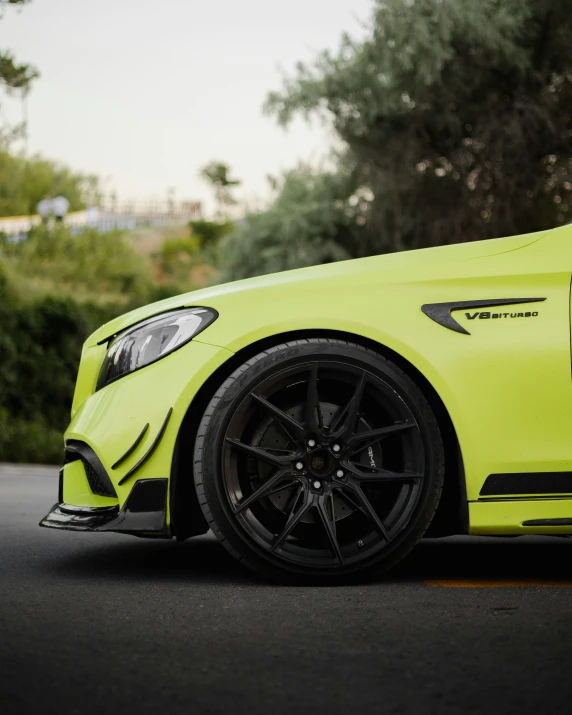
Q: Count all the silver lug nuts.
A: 5